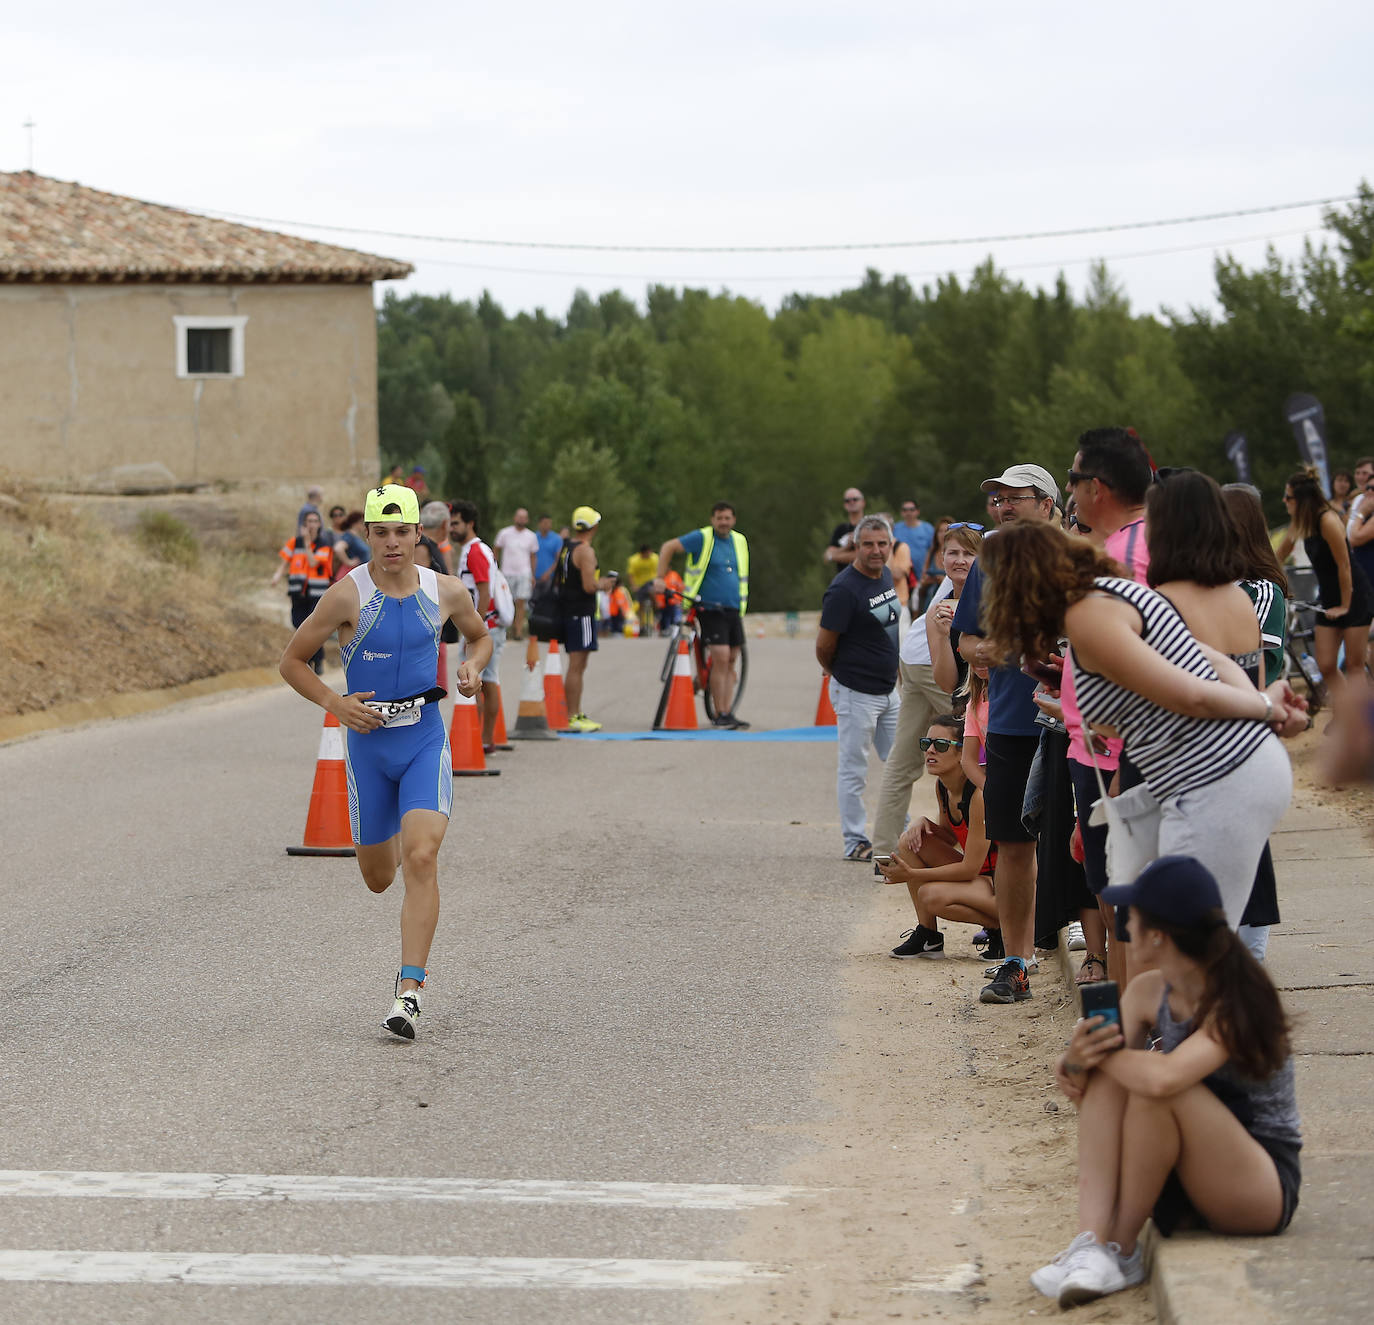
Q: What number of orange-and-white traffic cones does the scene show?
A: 7